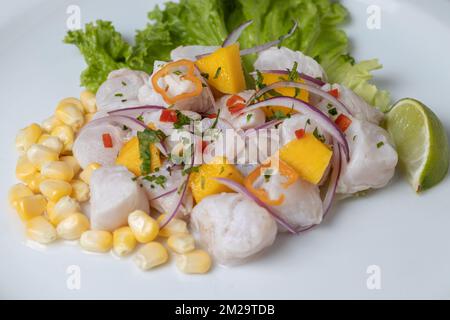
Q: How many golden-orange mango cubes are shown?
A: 5